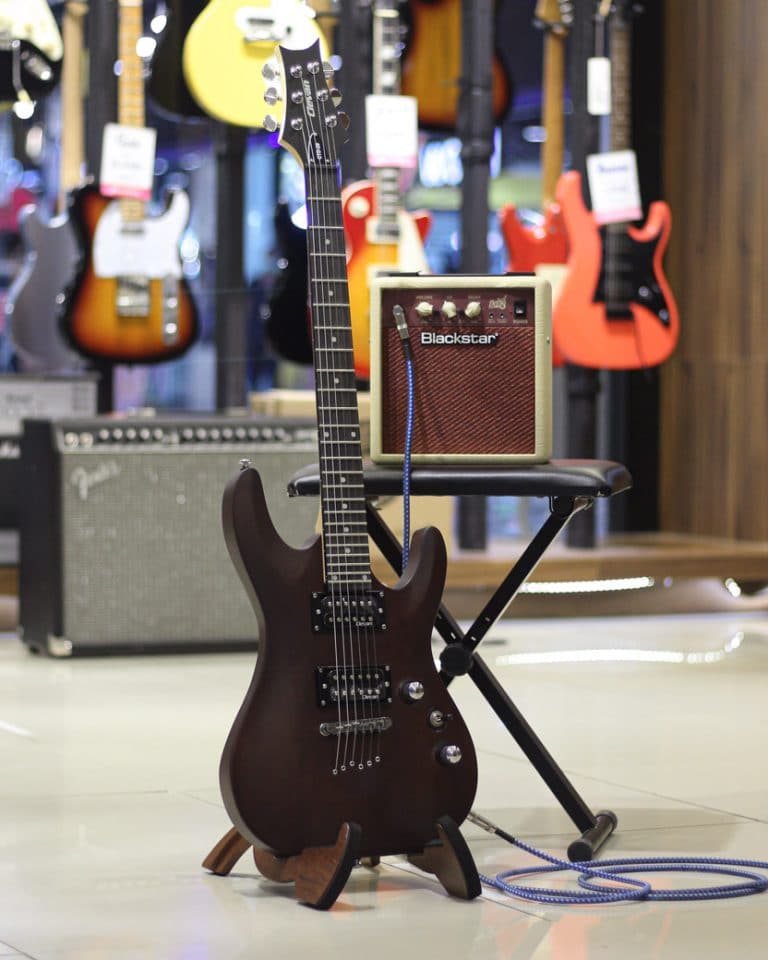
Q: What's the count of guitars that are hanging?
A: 10